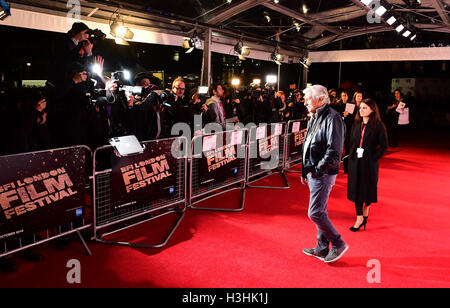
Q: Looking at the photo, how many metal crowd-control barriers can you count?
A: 5